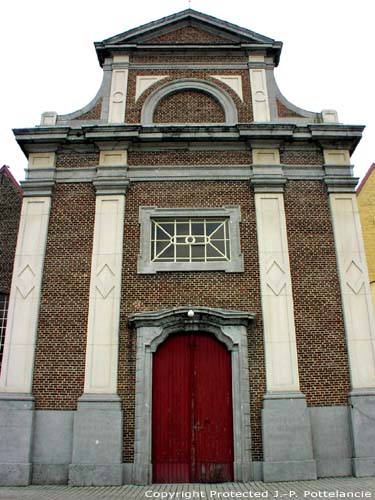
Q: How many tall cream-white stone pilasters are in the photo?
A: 4